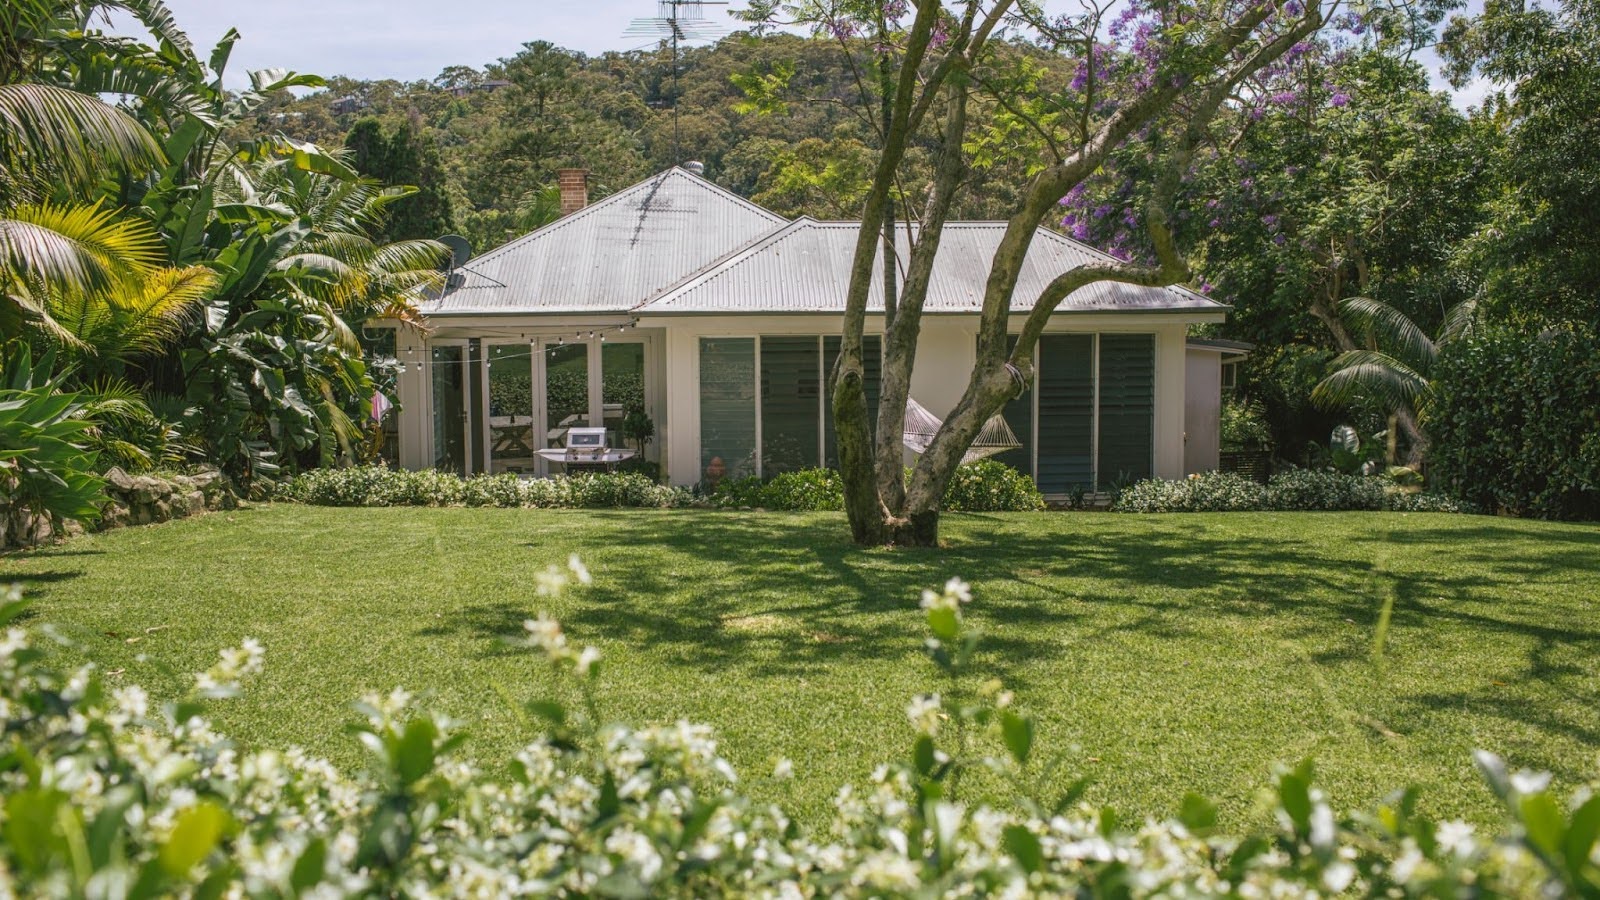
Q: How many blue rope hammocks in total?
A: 0